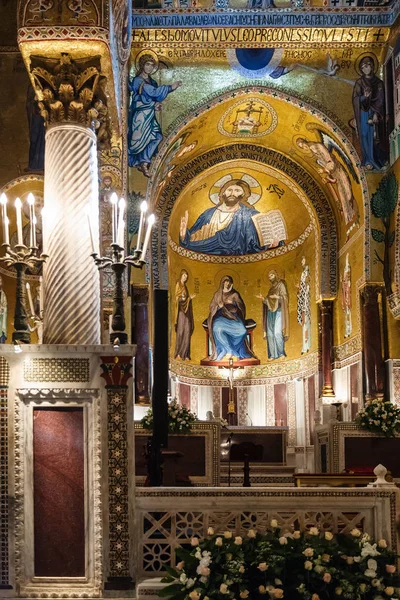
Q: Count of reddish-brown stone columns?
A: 3